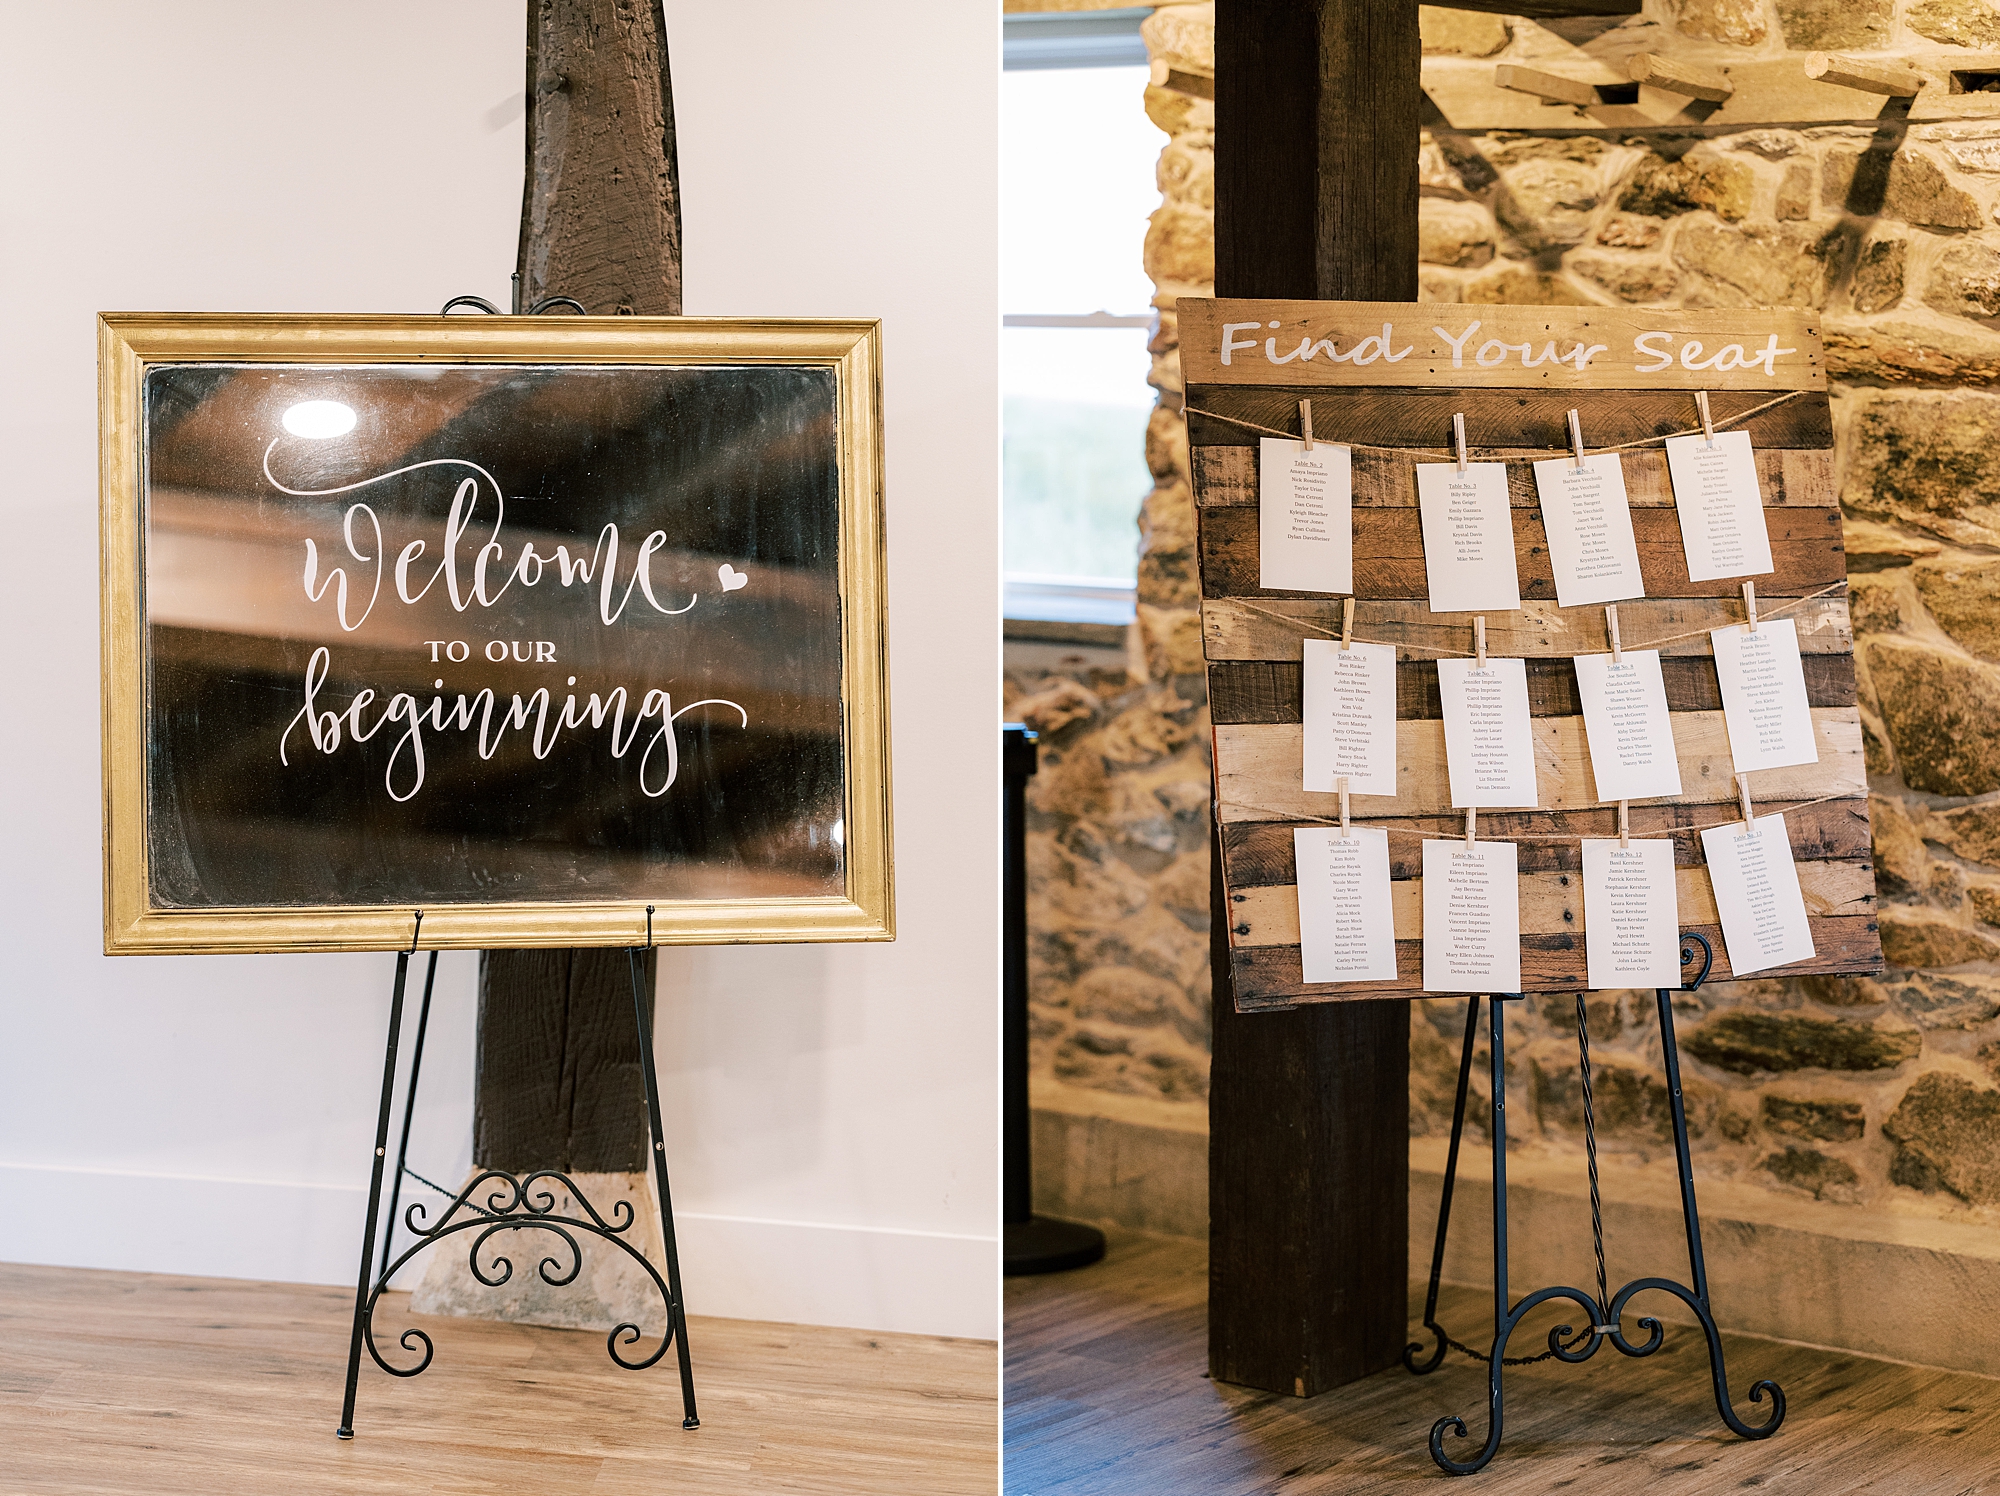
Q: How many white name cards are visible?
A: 12